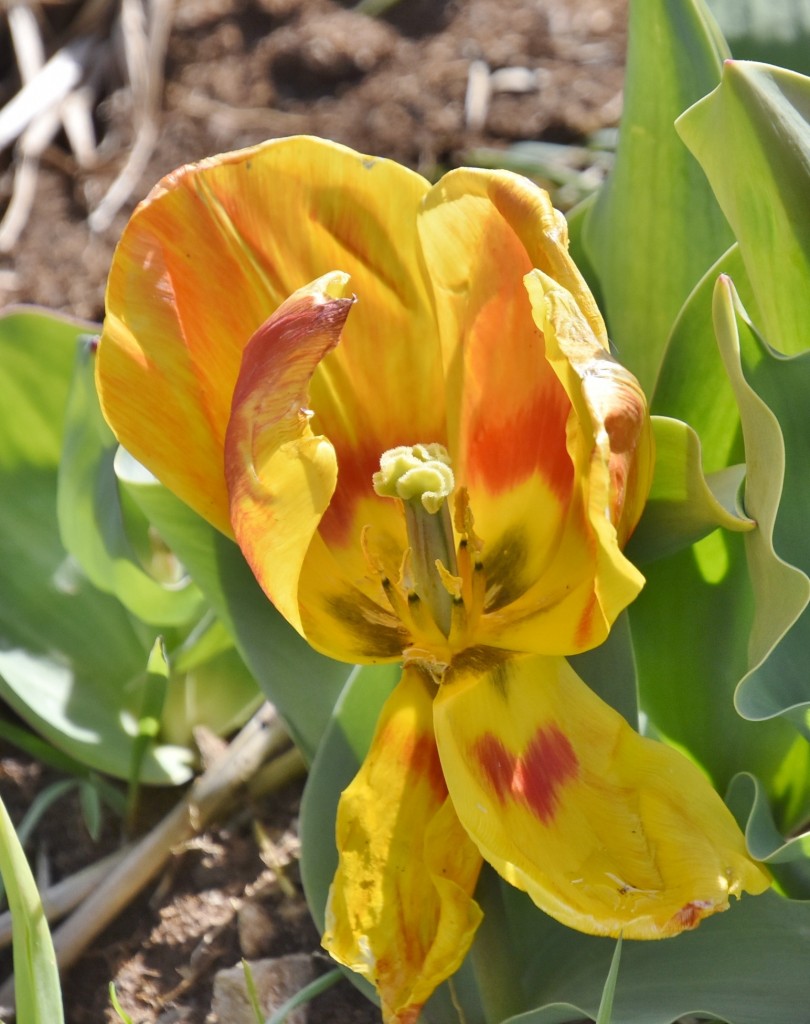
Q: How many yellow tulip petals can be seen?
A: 6